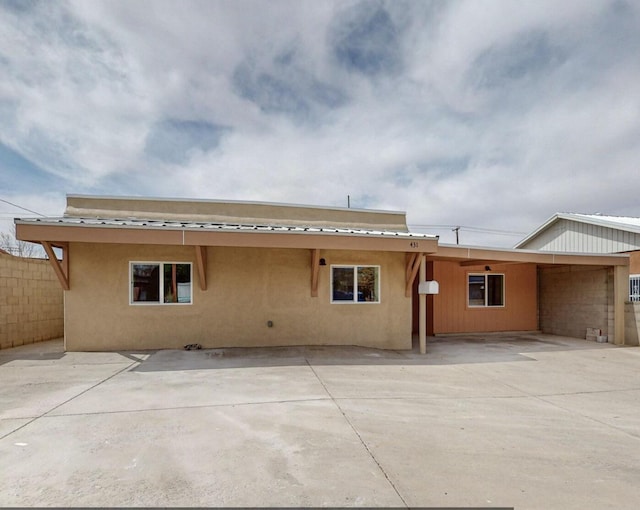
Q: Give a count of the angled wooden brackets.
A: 4